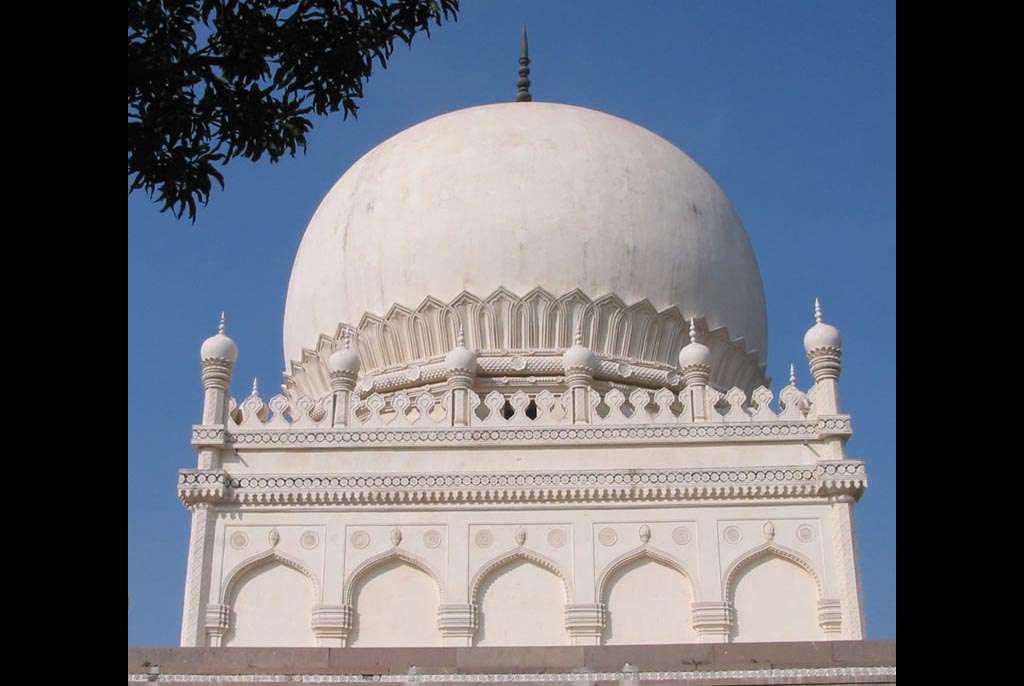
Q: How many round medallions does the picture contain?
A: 10